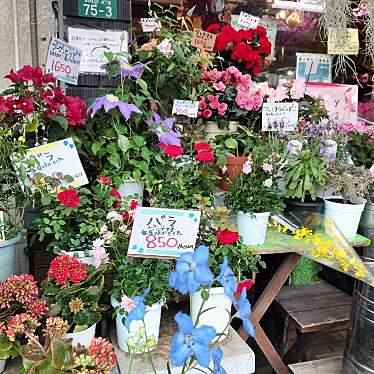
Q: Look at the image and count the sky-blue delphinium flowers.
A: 6